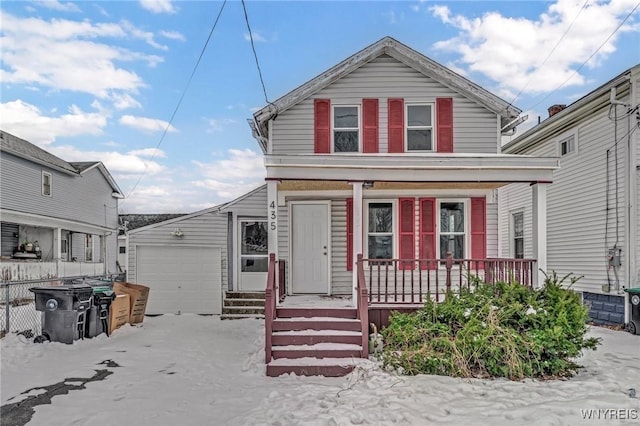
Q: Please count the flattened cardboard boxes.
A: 2